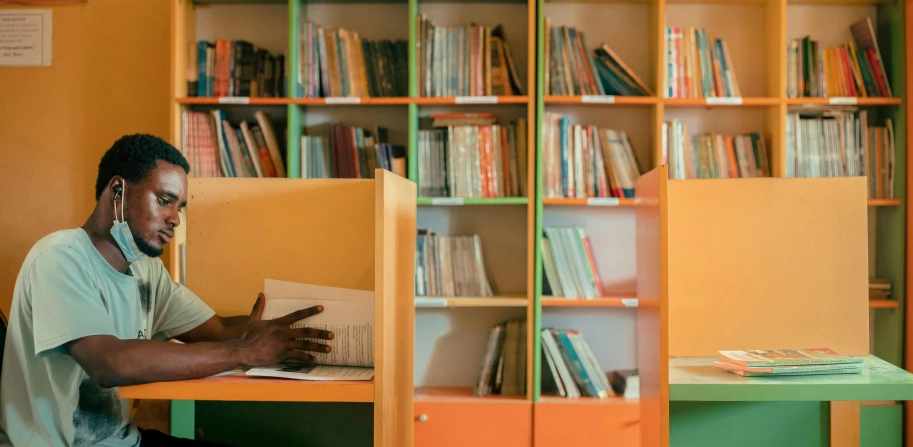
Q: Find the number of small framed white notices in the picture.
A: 1